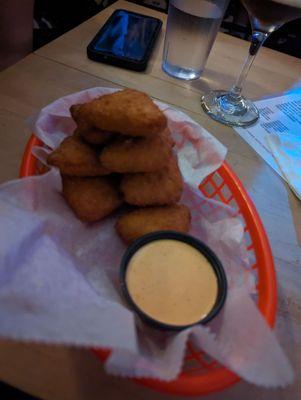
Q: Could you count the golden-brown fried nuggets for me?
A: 7